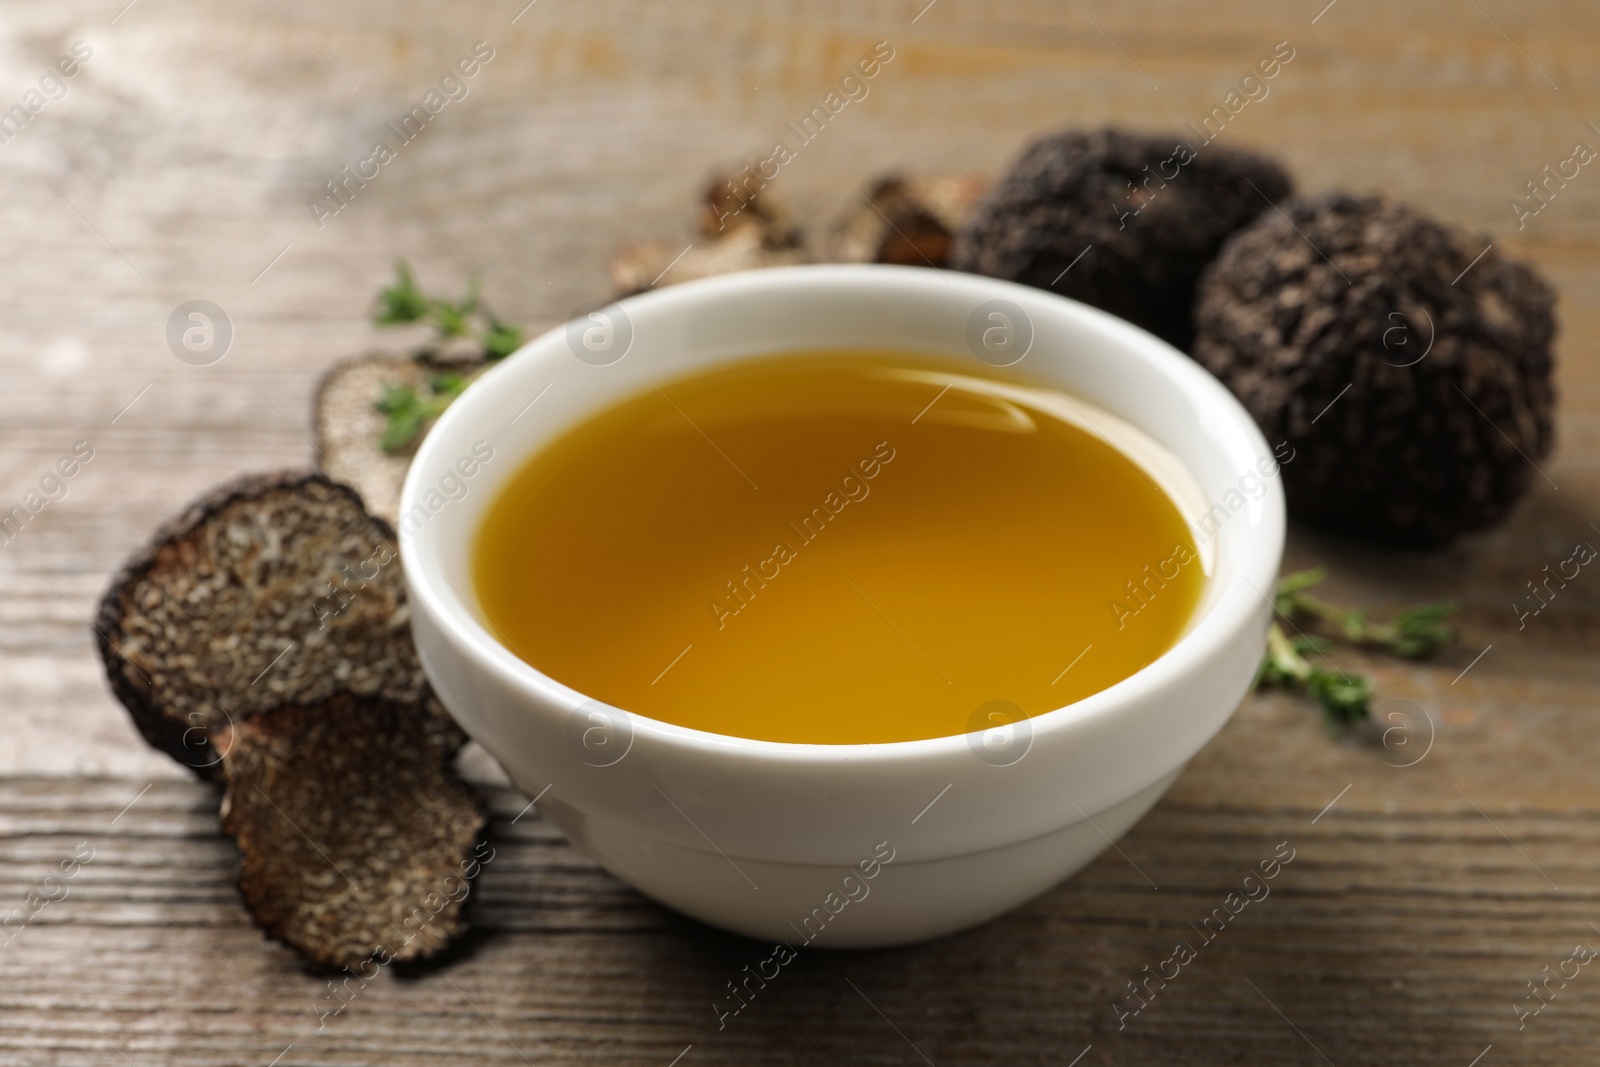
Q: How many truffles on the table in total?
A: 2